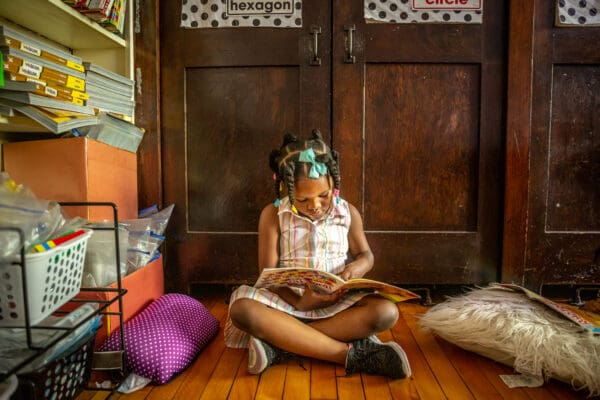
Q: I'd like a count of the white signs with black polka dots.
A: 3